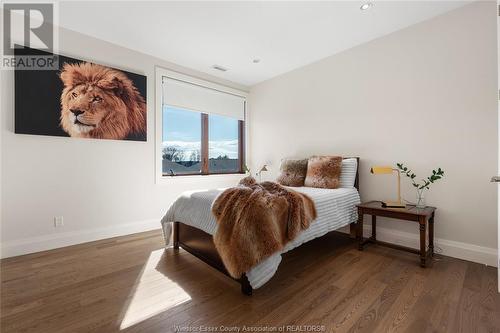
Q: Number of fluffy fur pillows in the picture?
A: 2